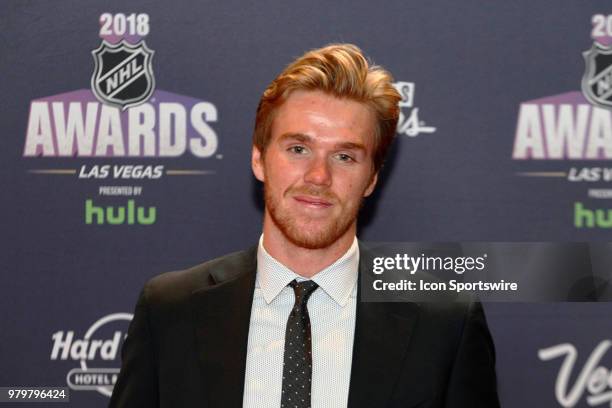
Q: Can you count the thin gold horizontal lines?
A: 3